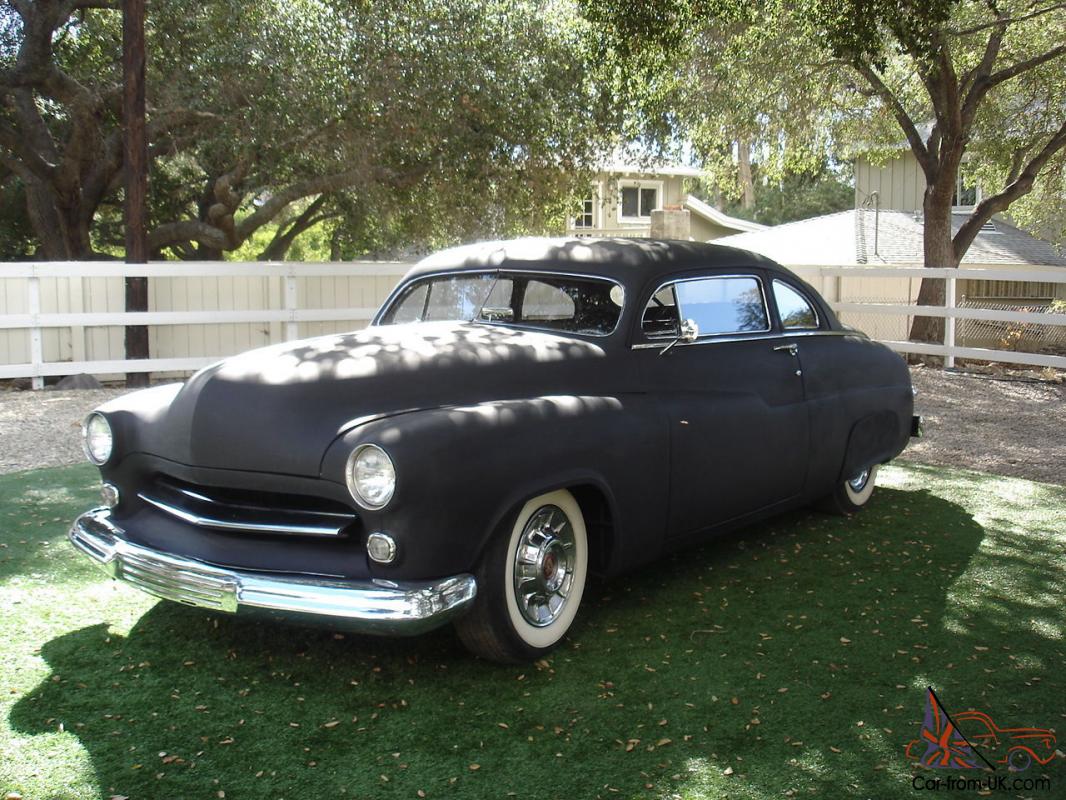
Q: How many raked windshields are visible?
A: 1